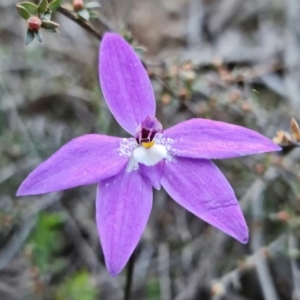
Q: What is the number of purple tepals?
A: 5